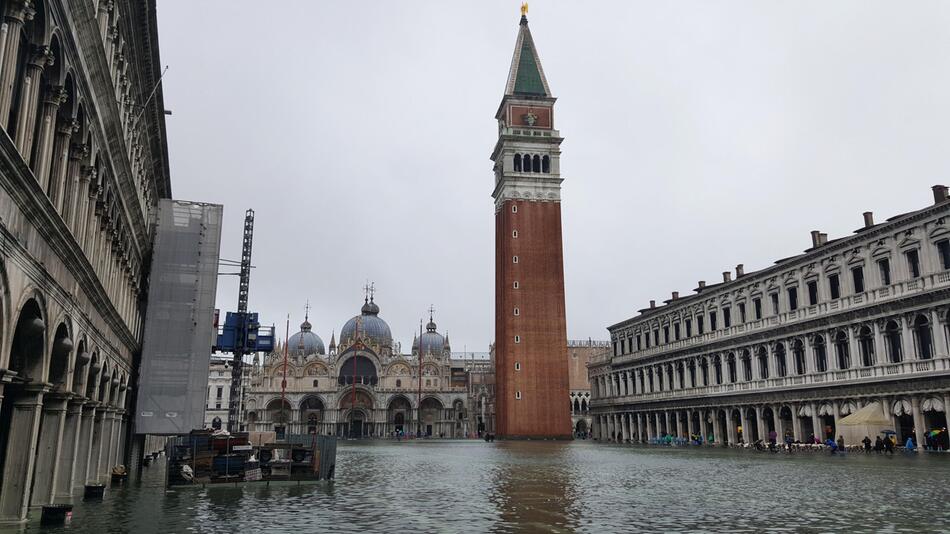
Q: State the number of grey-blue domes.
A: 3